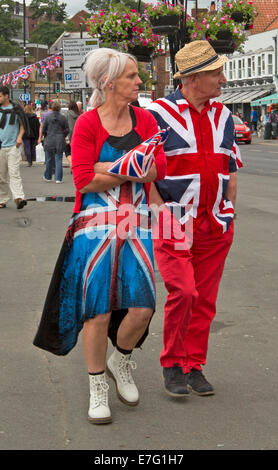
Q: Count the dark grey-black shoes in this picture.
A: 2